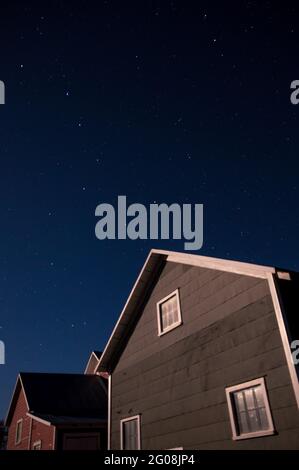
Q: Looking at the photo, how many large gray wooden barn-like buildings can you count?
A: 1